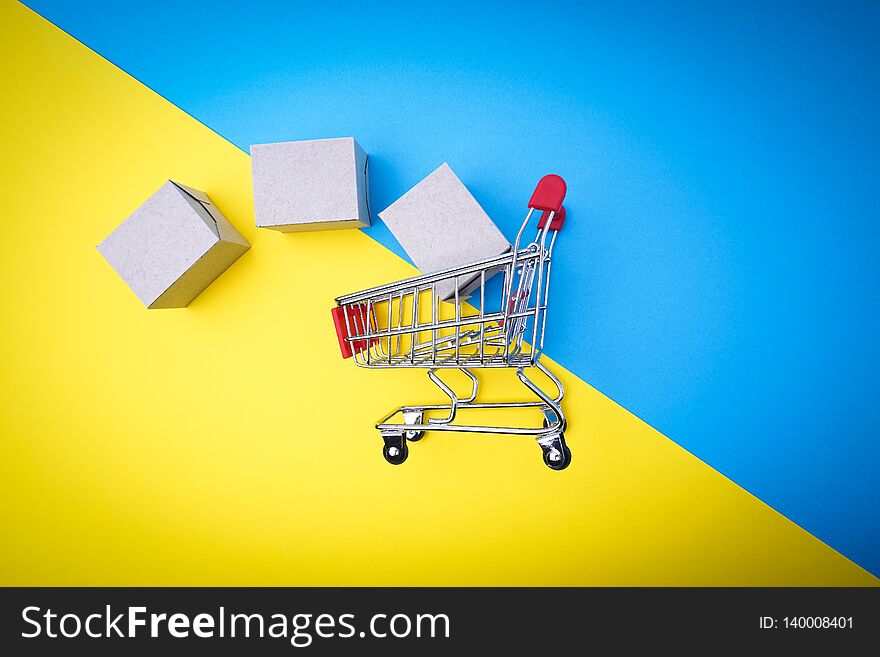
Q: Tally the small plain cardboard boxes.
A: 3